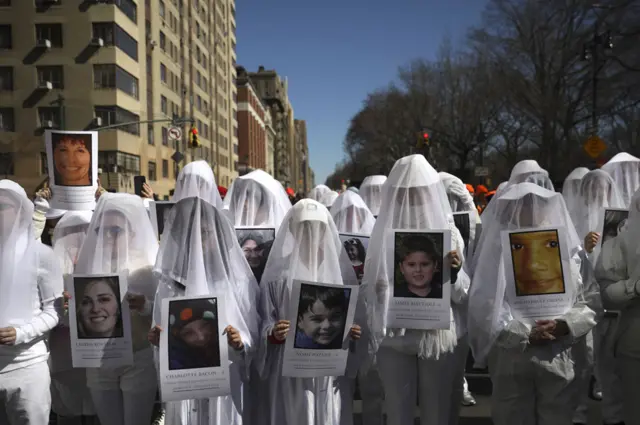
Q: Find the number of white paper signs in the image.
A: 11